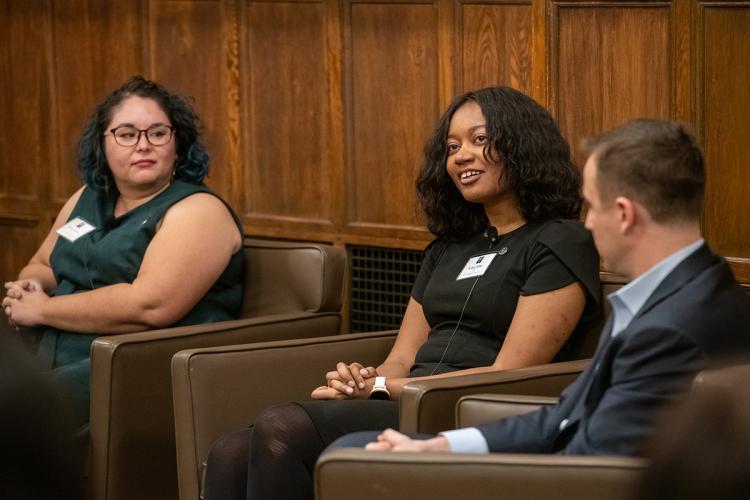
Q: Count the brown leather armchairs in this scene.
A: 3